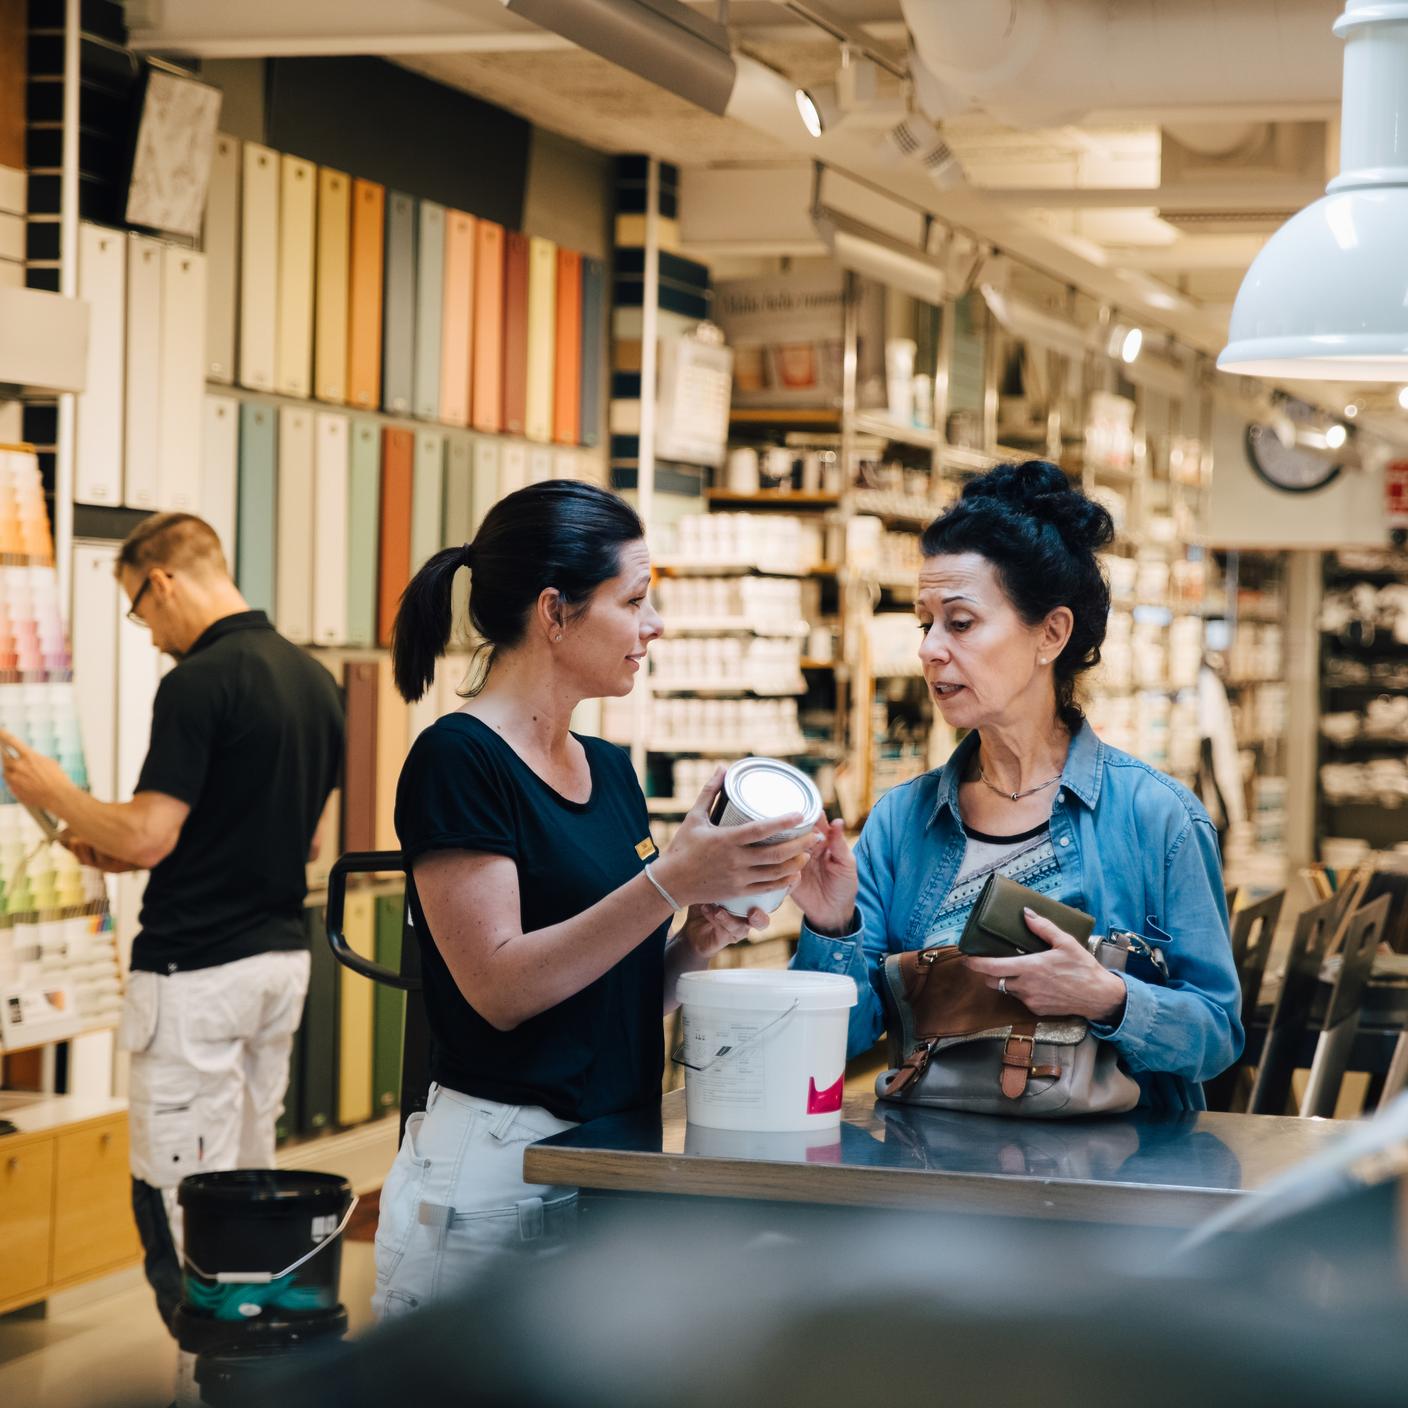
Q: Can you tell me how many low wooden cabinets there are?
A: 2